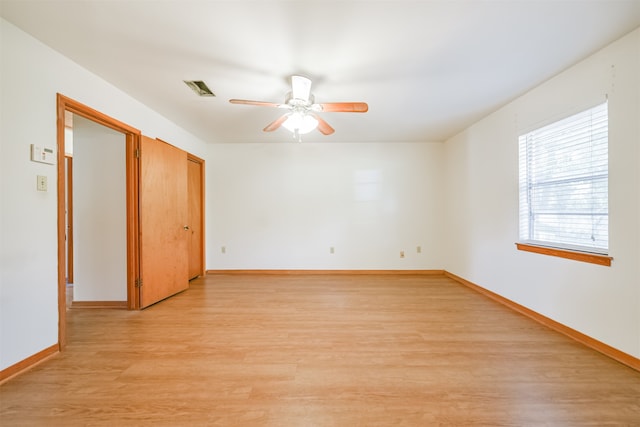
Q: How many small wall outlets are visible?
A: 4